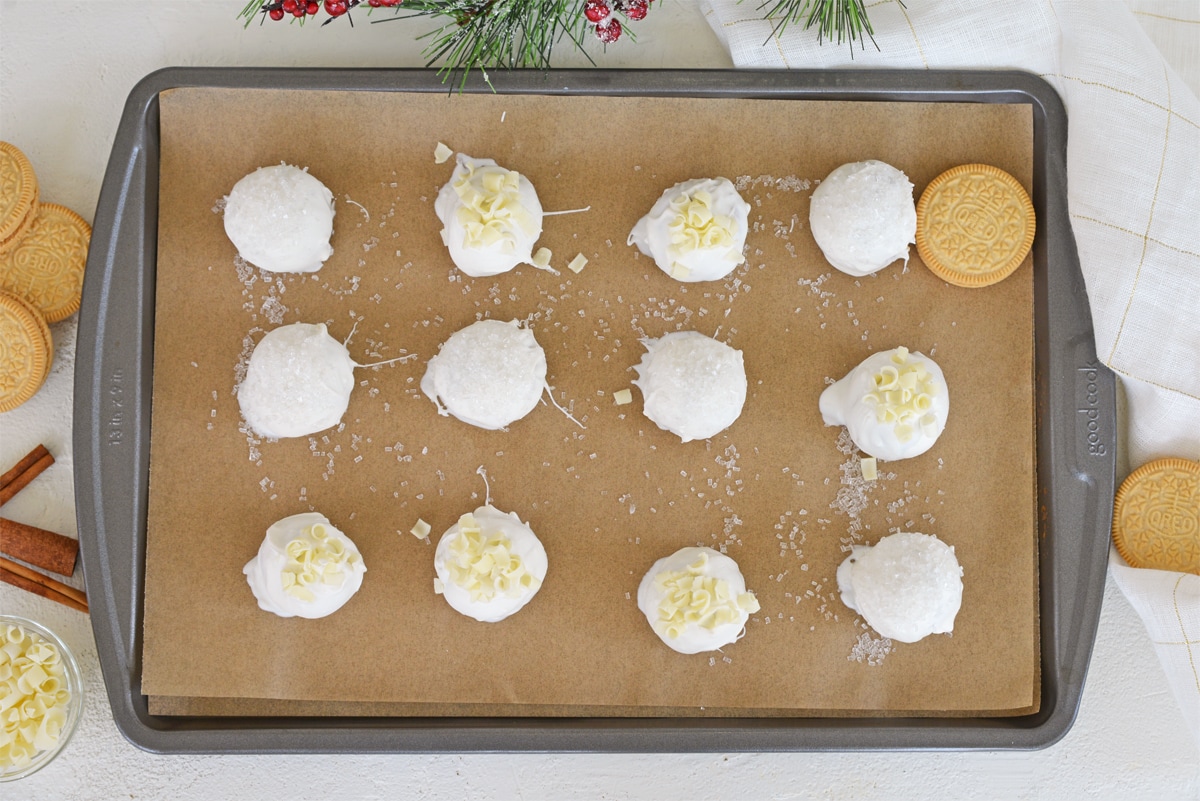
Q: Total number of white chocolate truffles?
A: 12